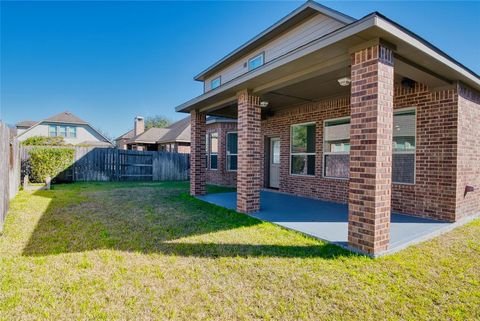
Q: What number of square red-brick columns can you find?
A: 3